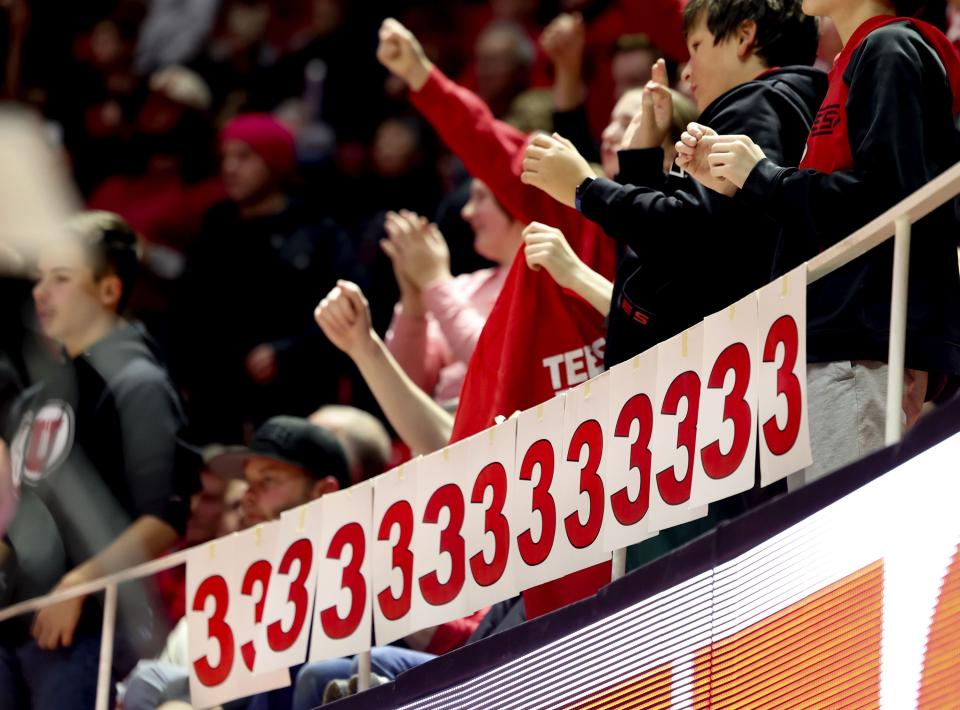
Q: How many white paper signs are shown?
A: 13